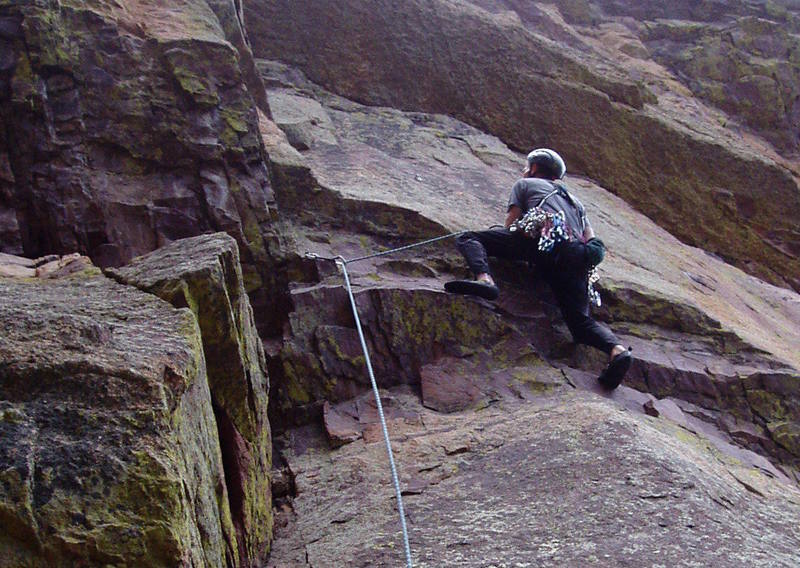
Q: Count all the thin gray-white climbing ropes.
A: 1